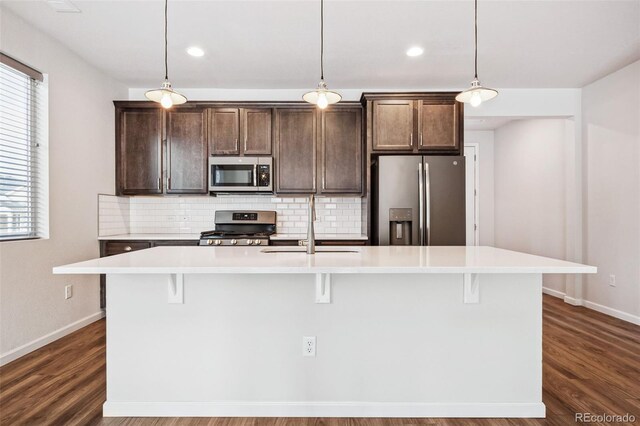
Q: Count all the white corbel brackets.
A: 3